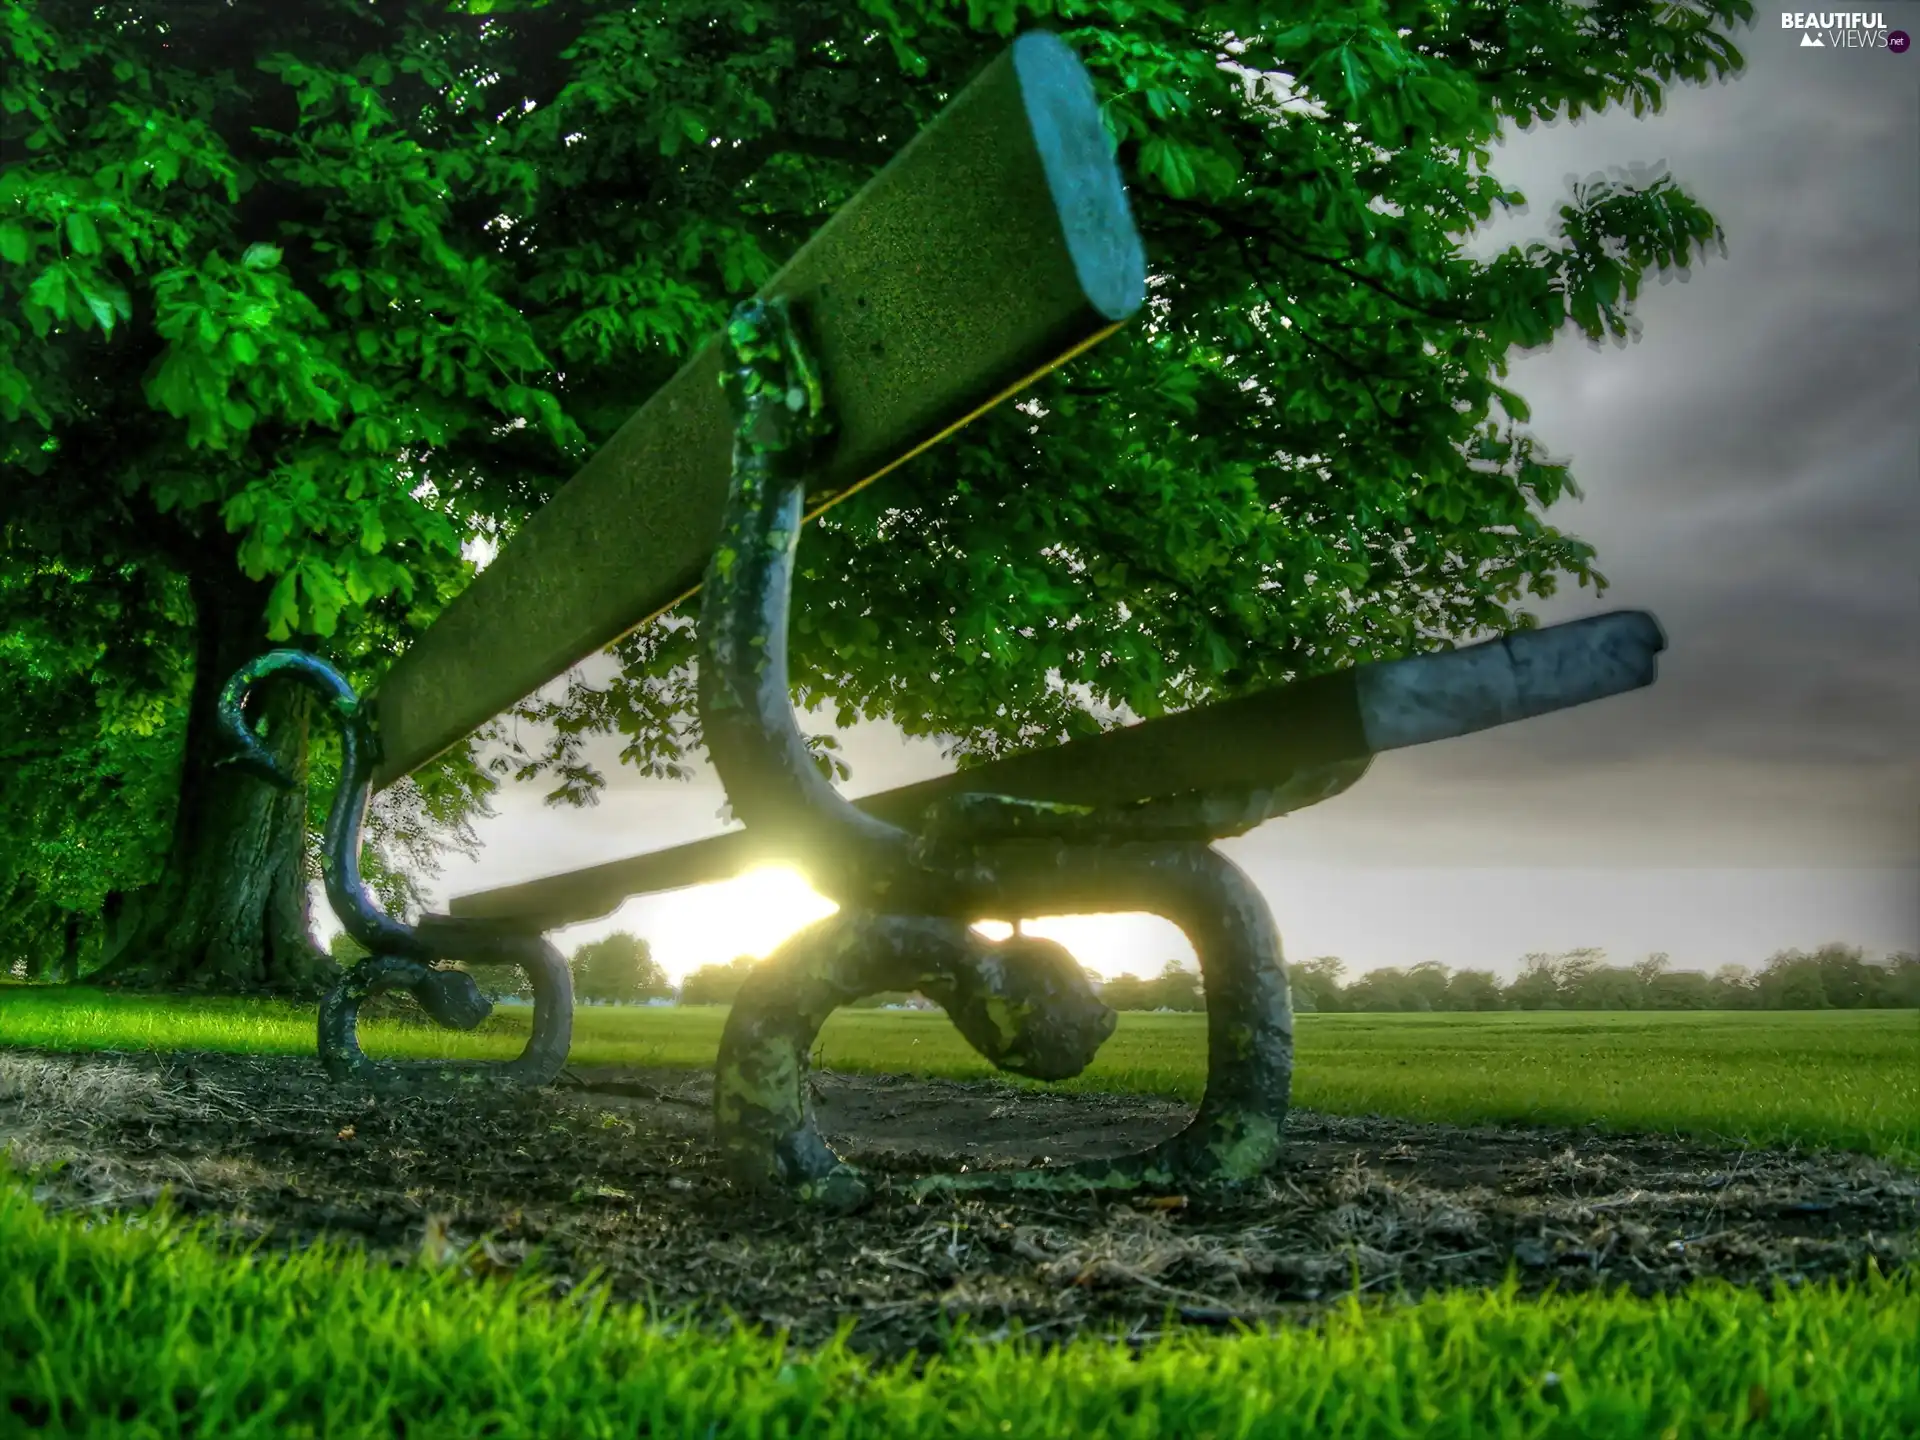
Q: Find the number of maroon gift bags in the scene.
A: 0